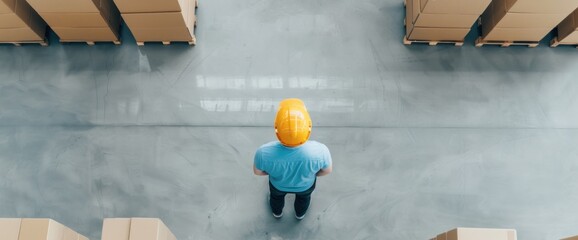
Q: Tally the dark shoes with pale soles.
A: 2